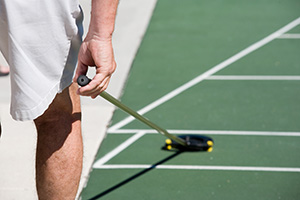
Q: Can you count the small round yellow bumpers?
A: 4